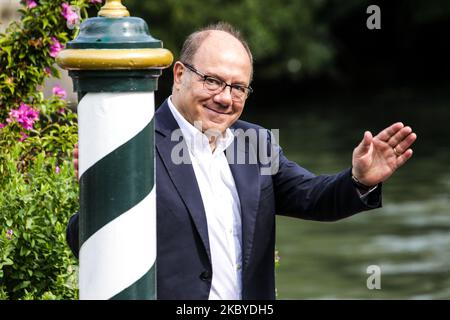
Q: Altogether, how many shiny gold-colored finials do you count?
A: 1